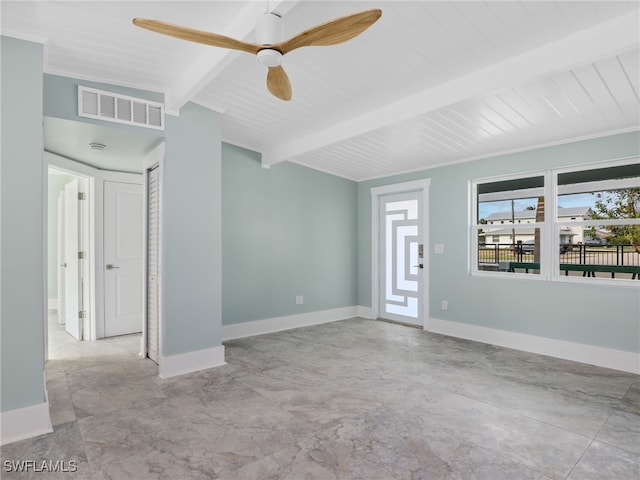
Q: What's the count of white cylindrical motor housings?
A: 1